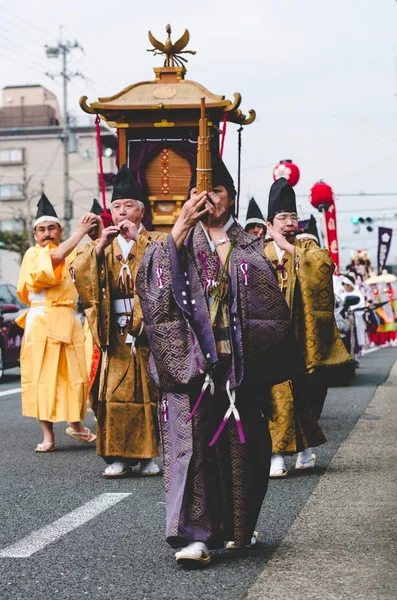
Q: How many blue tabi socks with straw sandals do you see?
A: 0